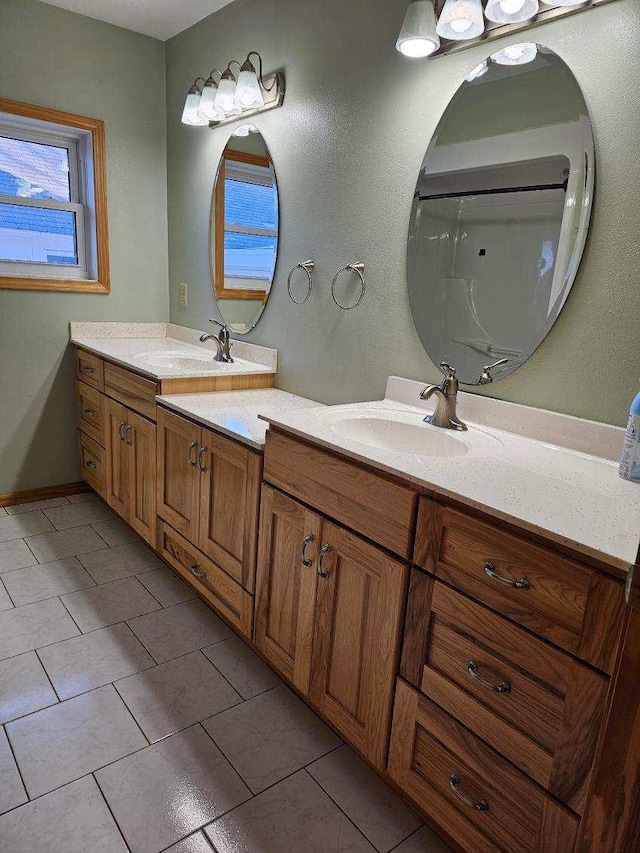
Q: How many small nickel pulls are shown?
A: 13